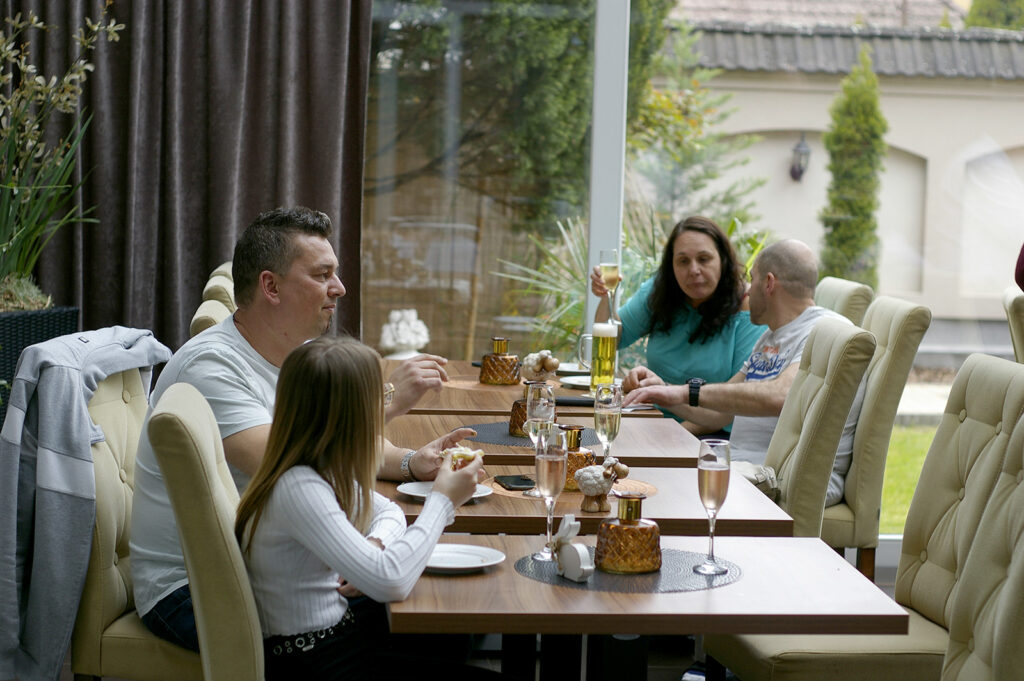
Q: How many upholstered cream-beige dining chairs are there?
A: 11